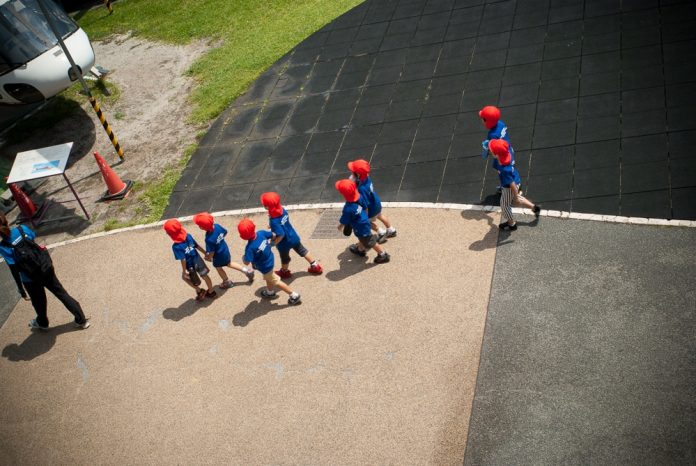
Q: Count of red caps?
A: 8